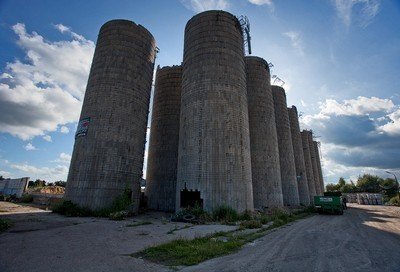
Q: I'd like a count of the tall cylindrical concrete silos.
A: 9